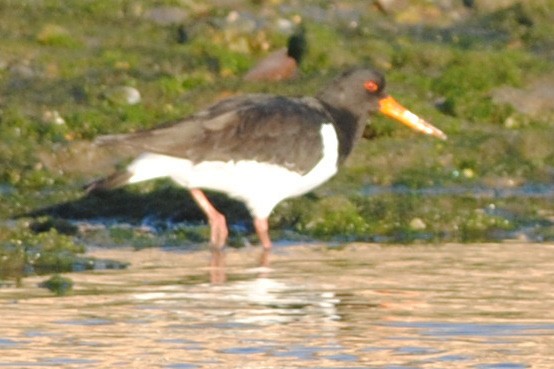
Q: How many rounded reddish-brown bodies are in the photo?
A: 1